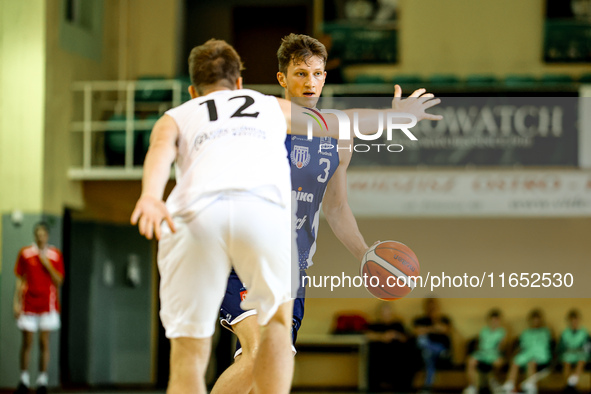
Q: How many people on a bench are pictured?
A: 5